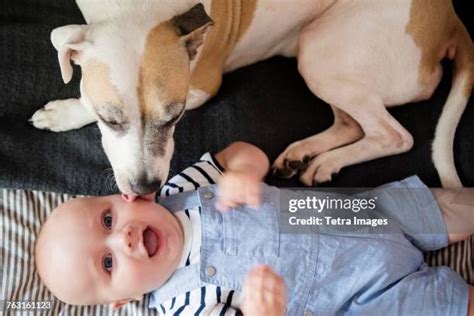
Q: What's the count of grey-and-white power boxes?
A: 0